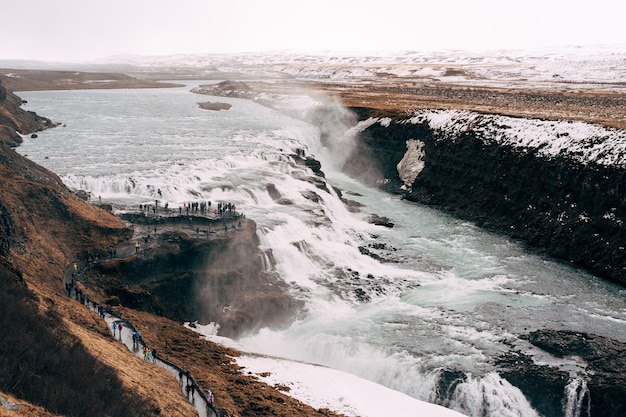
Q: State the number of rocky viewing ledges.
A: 1